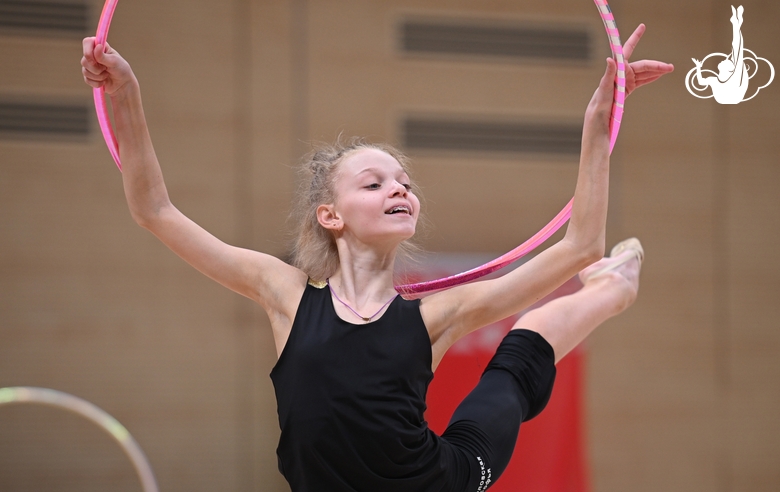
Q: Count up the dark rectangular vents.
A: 4